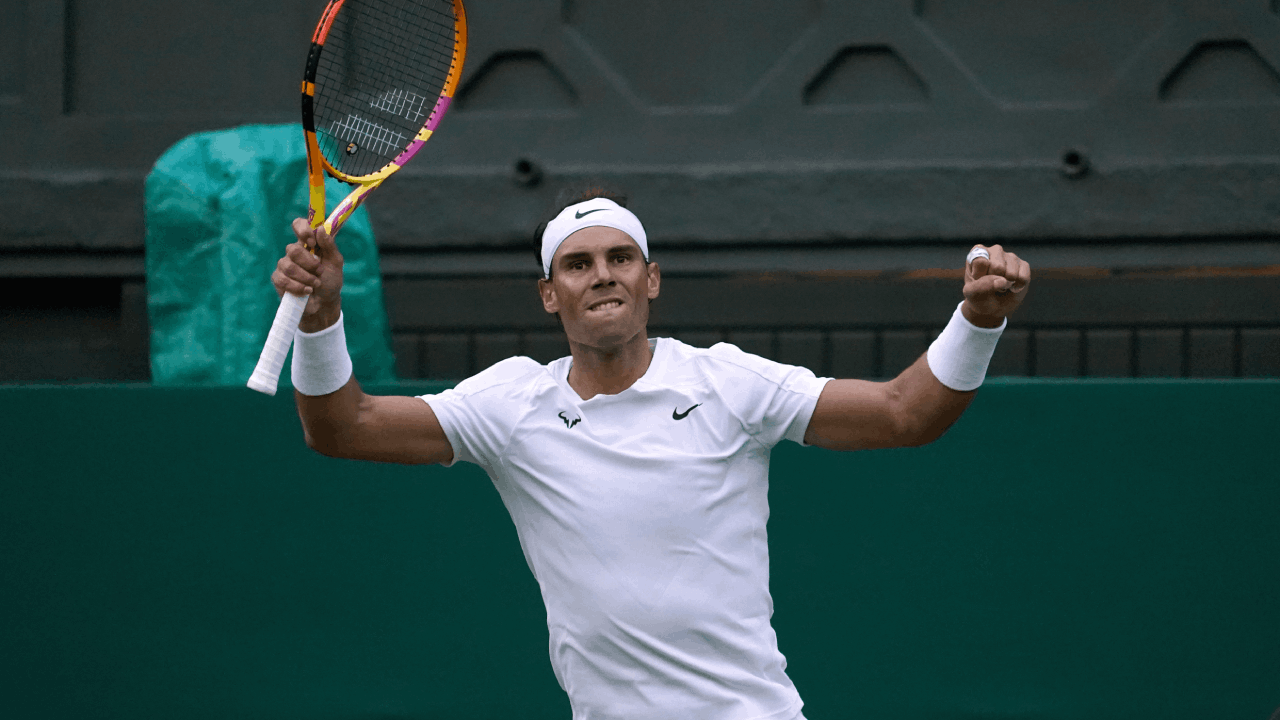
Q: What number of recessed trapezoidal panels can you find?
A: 3